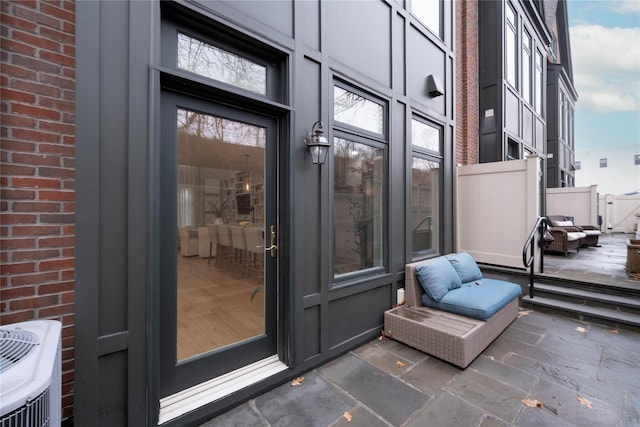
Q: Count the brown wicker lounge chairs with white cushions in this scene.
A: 2